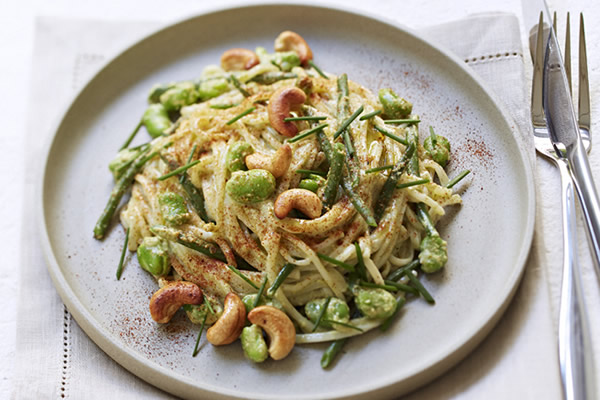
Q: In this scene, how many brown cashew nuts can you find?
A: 8